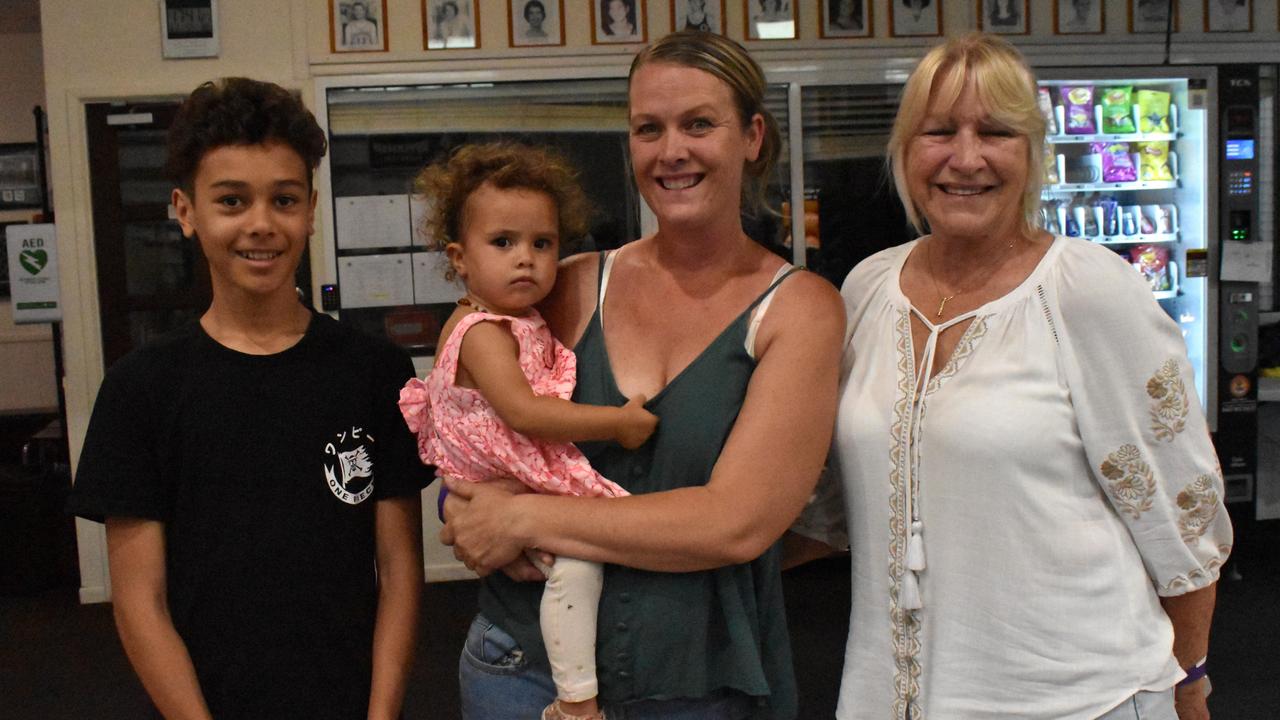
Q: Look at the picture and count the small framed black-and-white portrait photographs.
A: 12